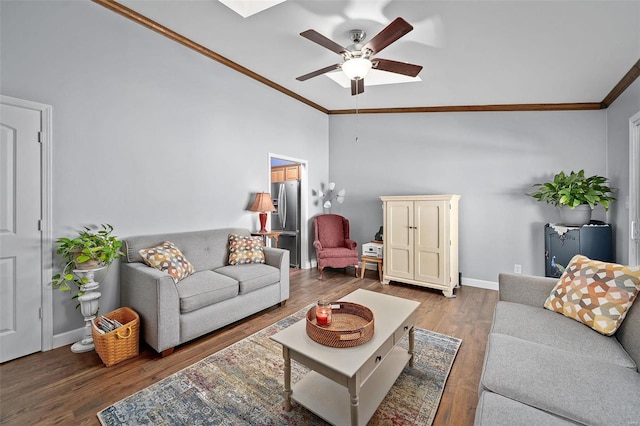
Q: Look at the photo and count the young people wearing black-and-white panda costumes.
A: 0